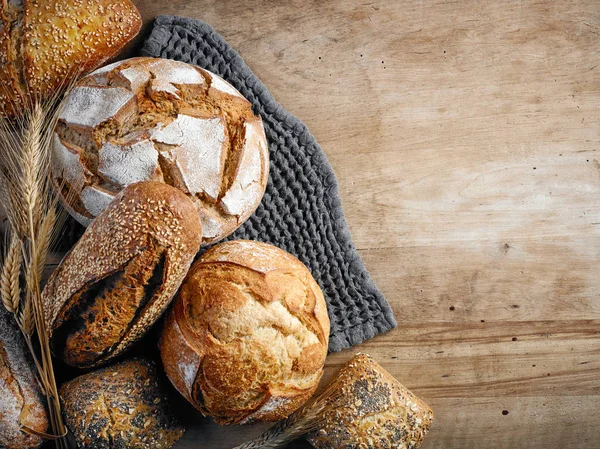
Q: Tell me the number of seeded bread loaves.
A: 4